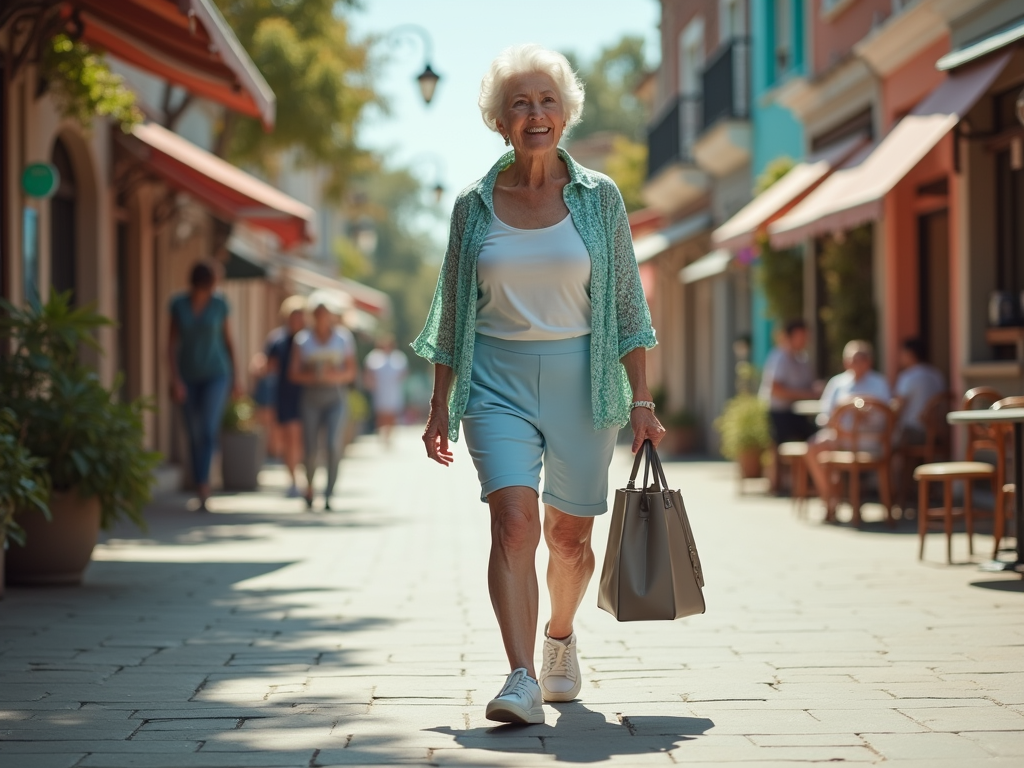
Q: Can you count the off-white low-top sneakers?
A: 2